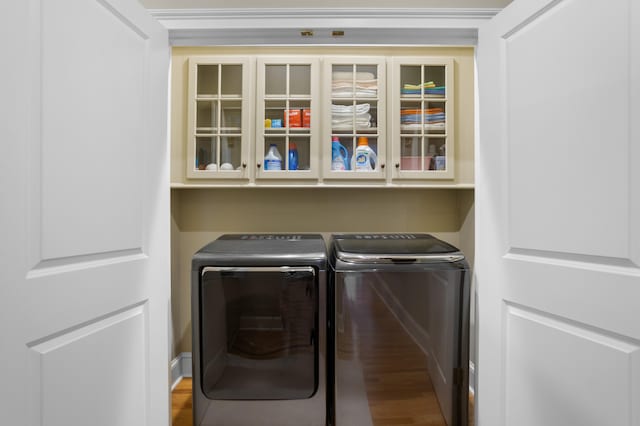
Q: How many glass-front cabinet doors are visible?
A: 4